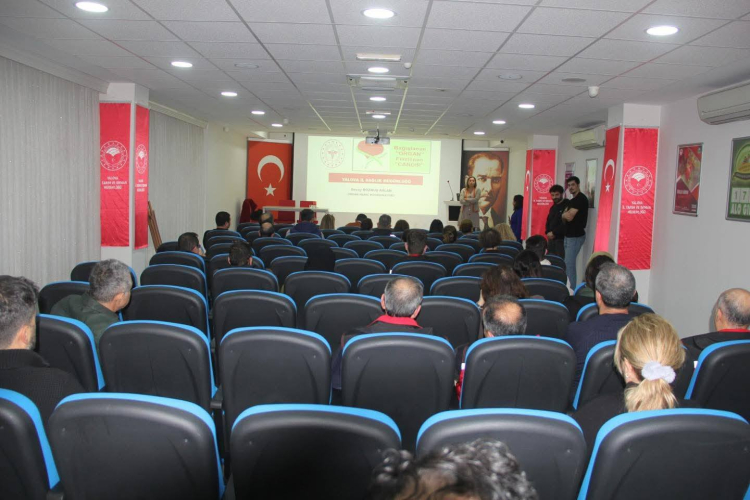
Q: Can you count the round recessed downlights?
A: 13